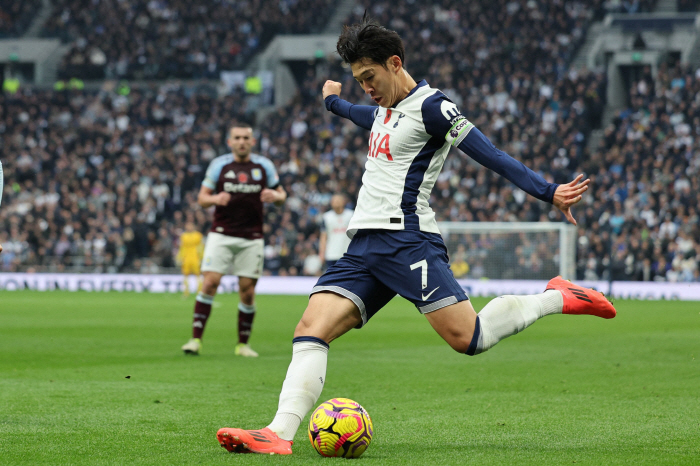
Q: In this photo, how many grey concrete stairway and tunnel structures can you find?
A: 3